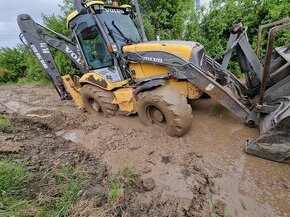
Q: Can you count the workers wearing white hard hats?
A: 0